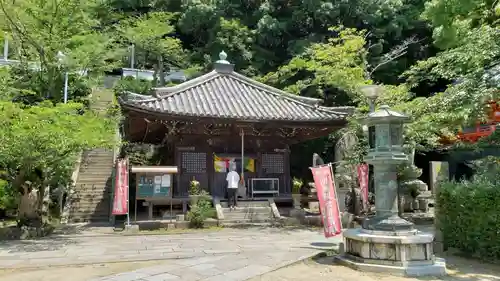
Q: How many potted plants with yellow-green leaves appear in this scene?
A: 2